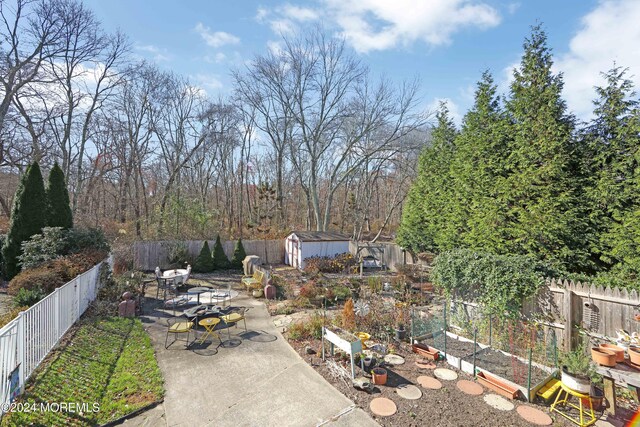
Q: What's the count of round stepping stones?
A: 9